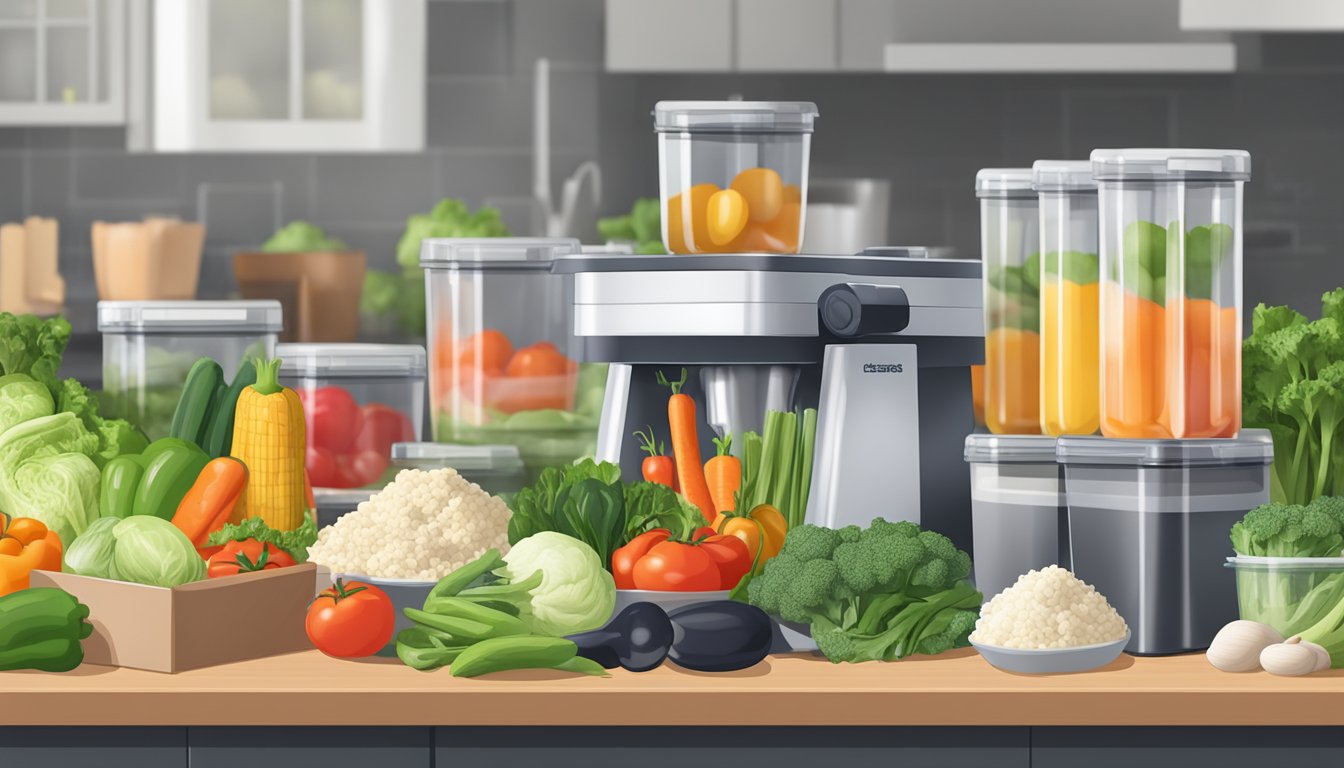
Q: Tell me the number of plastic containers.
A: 11